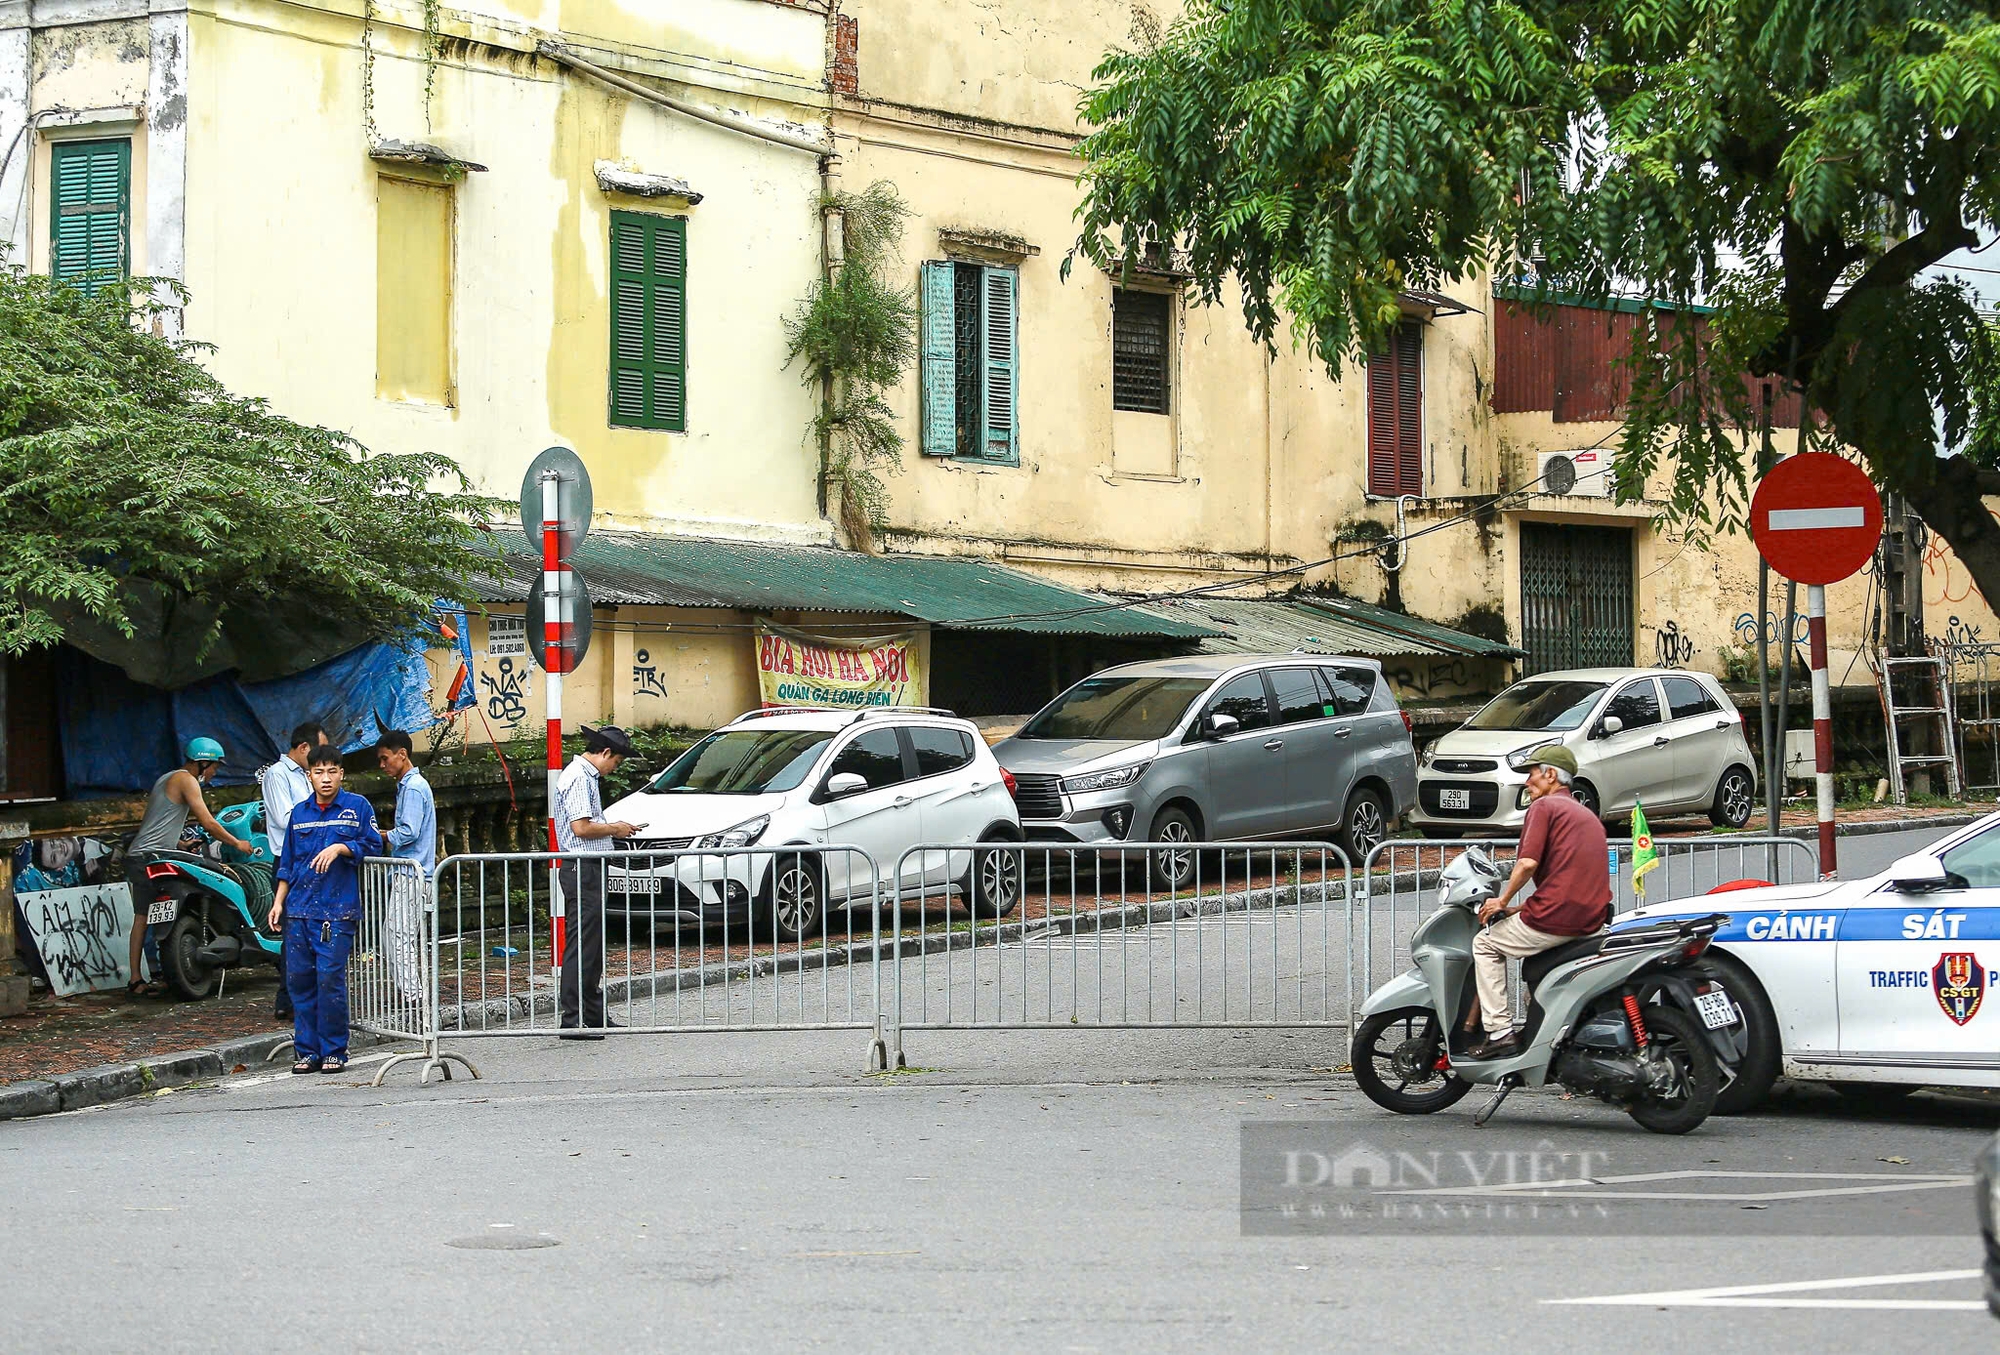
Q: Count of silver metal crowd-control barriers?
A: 4